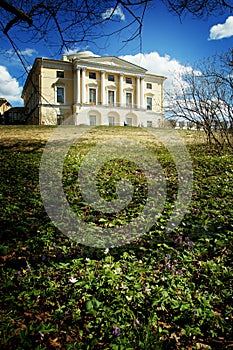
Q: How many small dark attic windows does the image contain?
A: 5